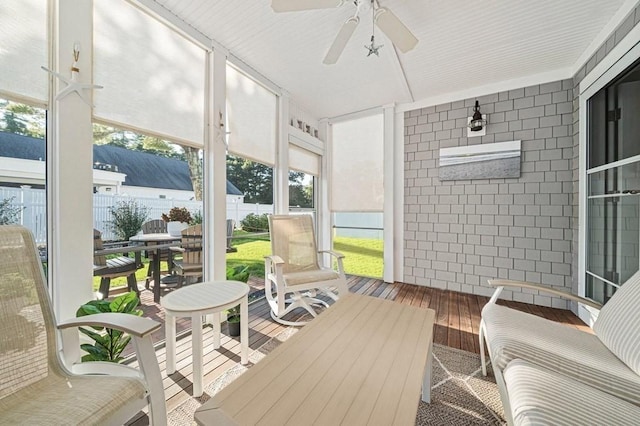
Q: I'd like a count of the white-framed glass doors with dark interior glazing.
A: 1